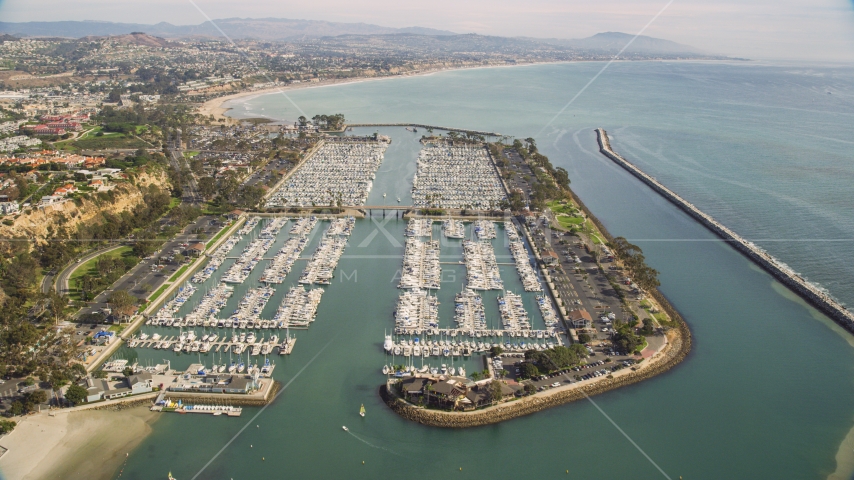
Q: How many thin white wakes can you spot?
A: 1